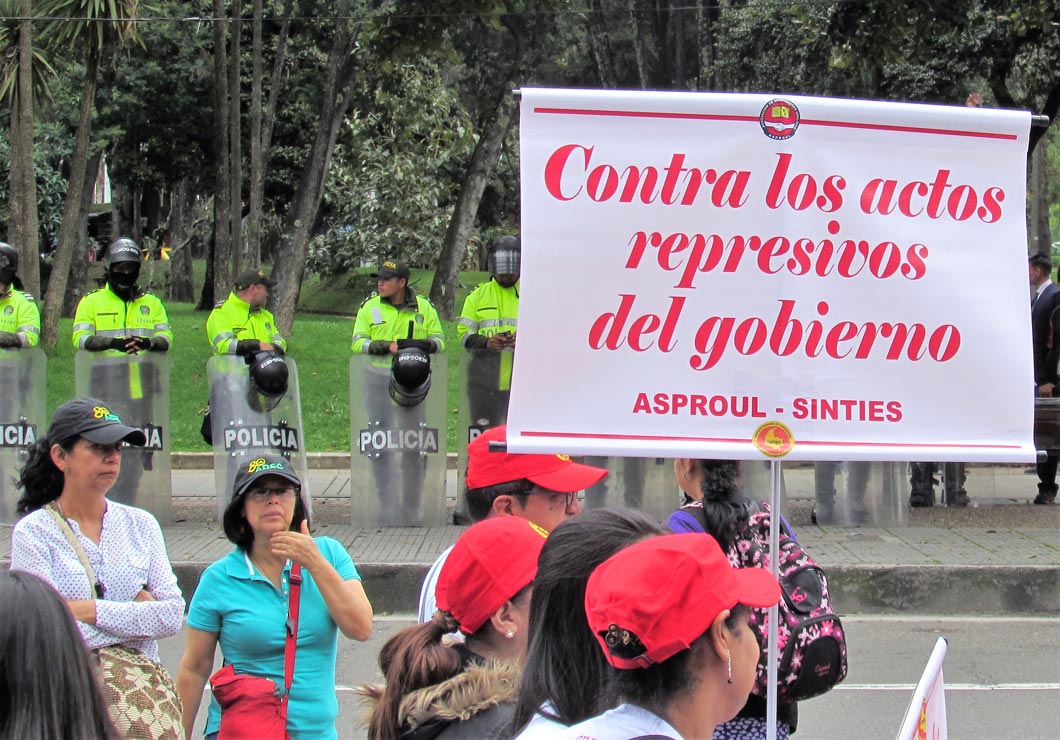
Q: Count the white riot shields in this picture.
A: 8